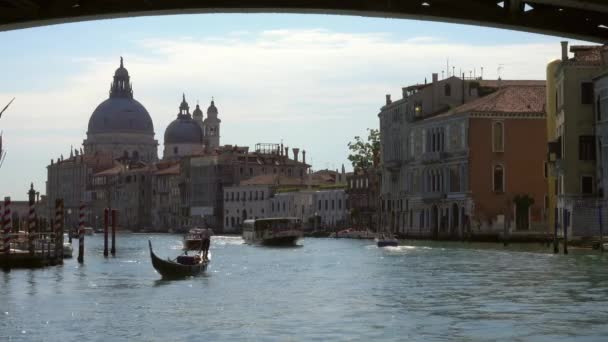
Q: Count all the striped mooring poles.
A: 4